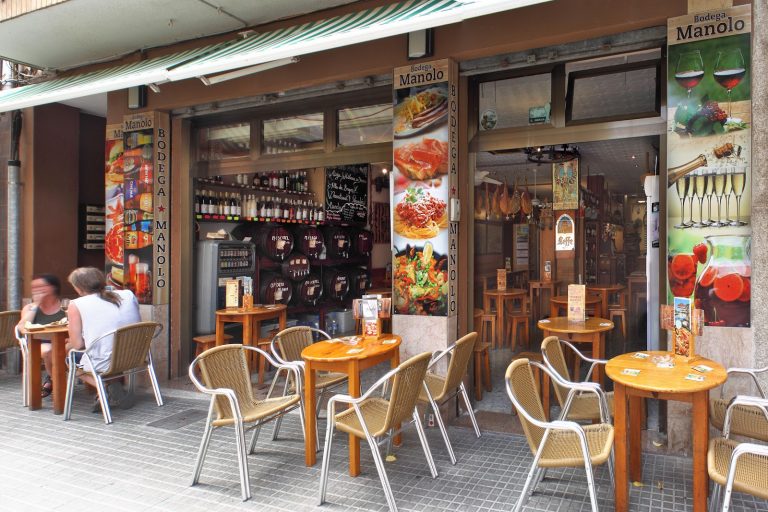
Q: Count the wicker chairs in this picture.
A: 10